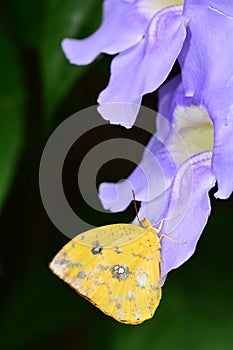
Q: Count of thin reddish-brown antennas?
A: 1